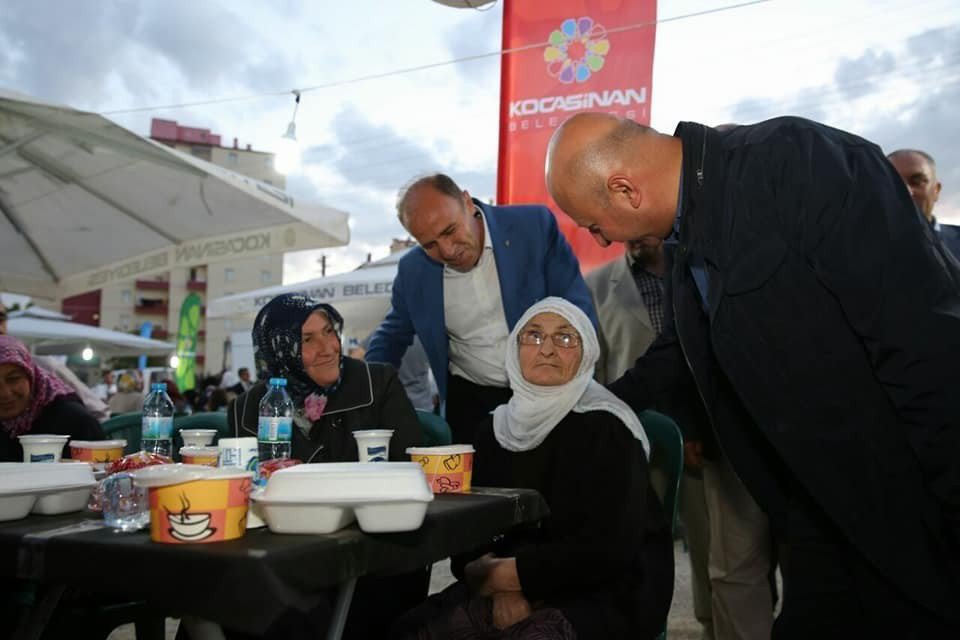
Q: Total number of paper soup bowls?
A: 4